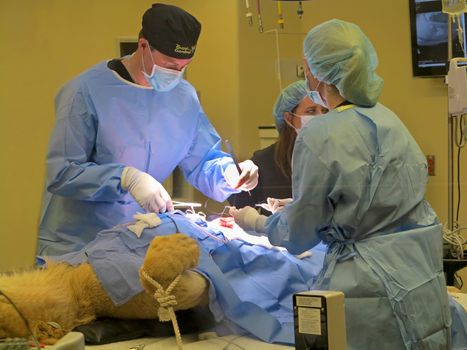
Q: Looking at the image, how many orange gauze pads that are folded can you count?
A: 0